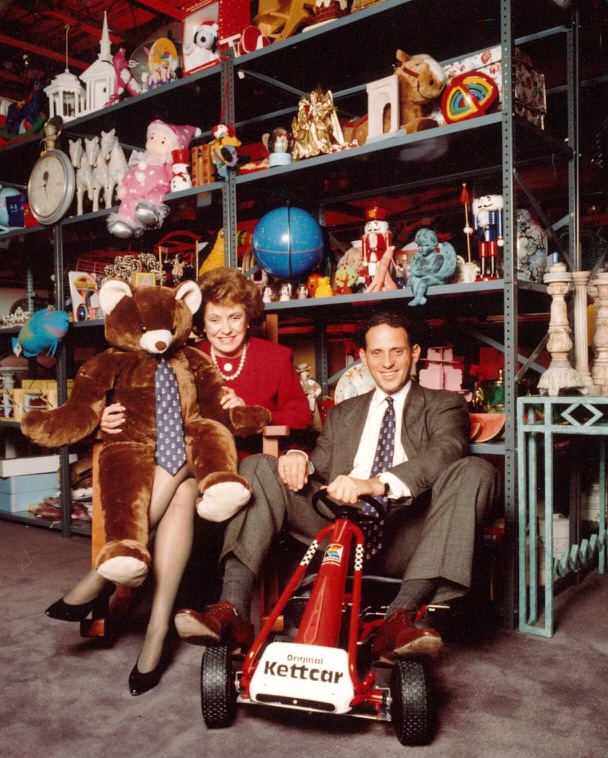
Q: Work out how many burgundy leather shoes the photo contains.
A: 2